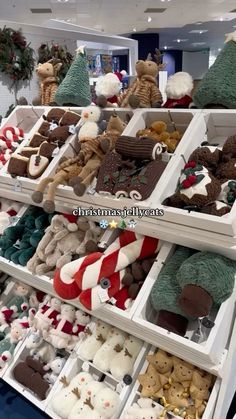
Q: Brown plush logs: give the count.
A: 4